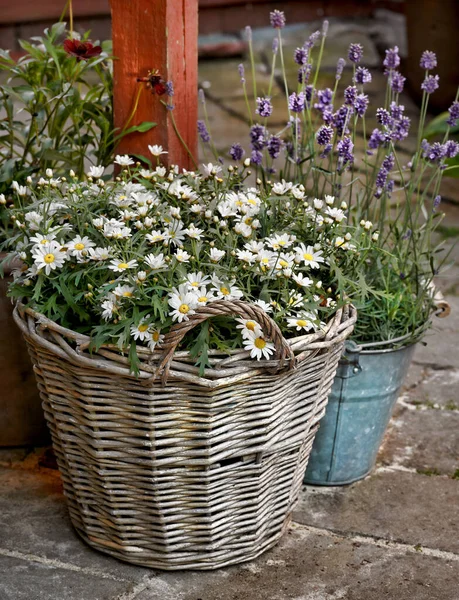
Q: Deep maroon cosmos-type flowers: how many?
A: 2